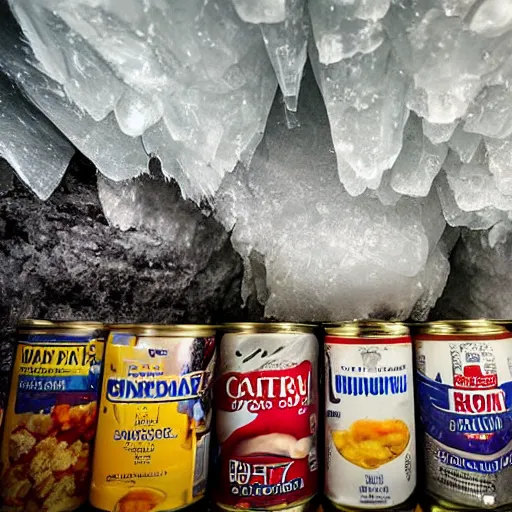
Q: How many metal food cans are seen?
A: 5